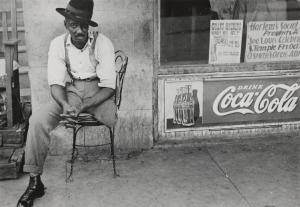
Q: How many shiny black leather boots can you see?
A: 1